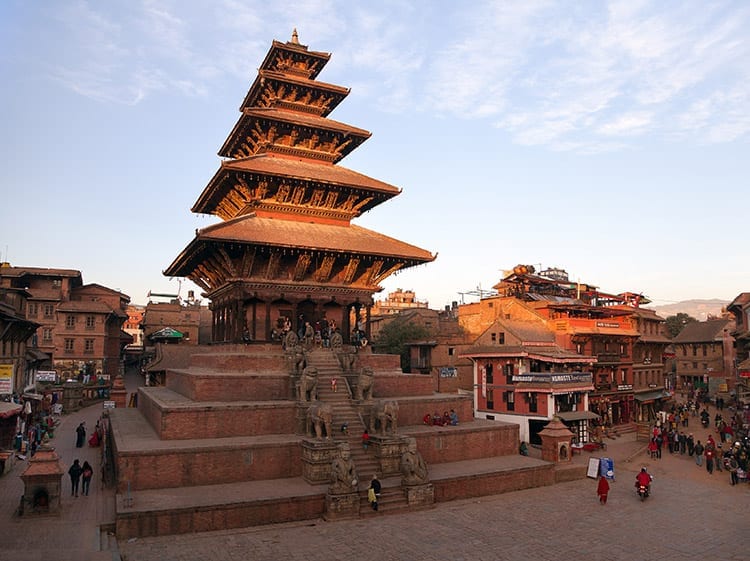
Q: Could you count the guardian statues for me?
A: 10